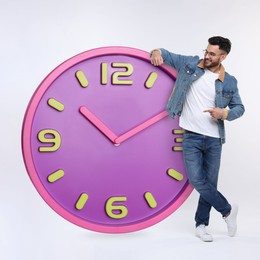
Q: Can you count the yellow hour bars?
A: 7